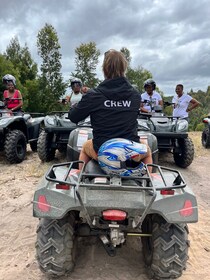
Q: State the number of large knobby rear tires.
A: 2